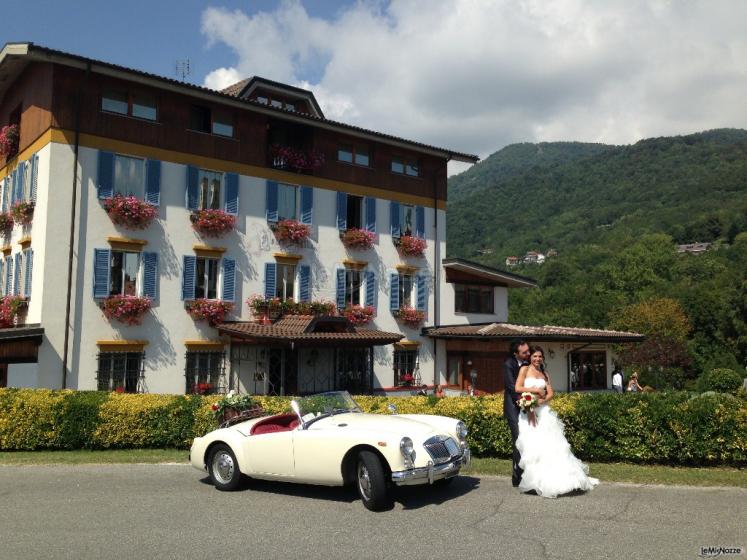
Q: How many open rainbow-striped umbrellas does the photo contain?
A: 0